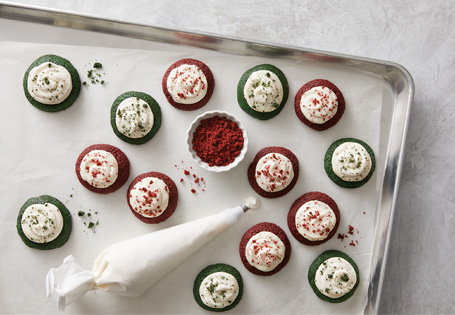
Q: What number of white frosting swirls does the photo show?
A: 14